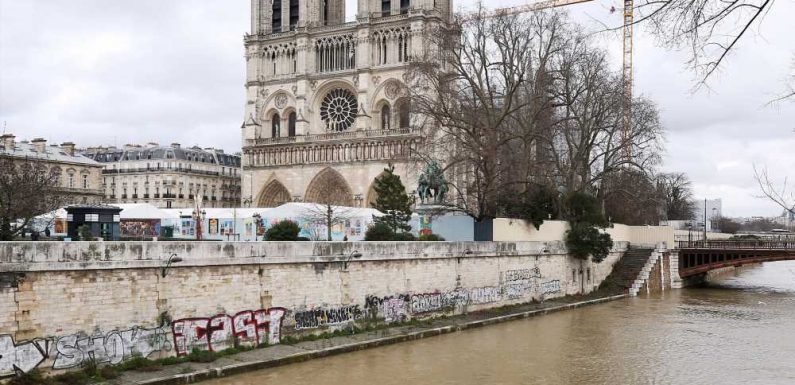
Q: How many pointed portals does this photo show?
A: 3